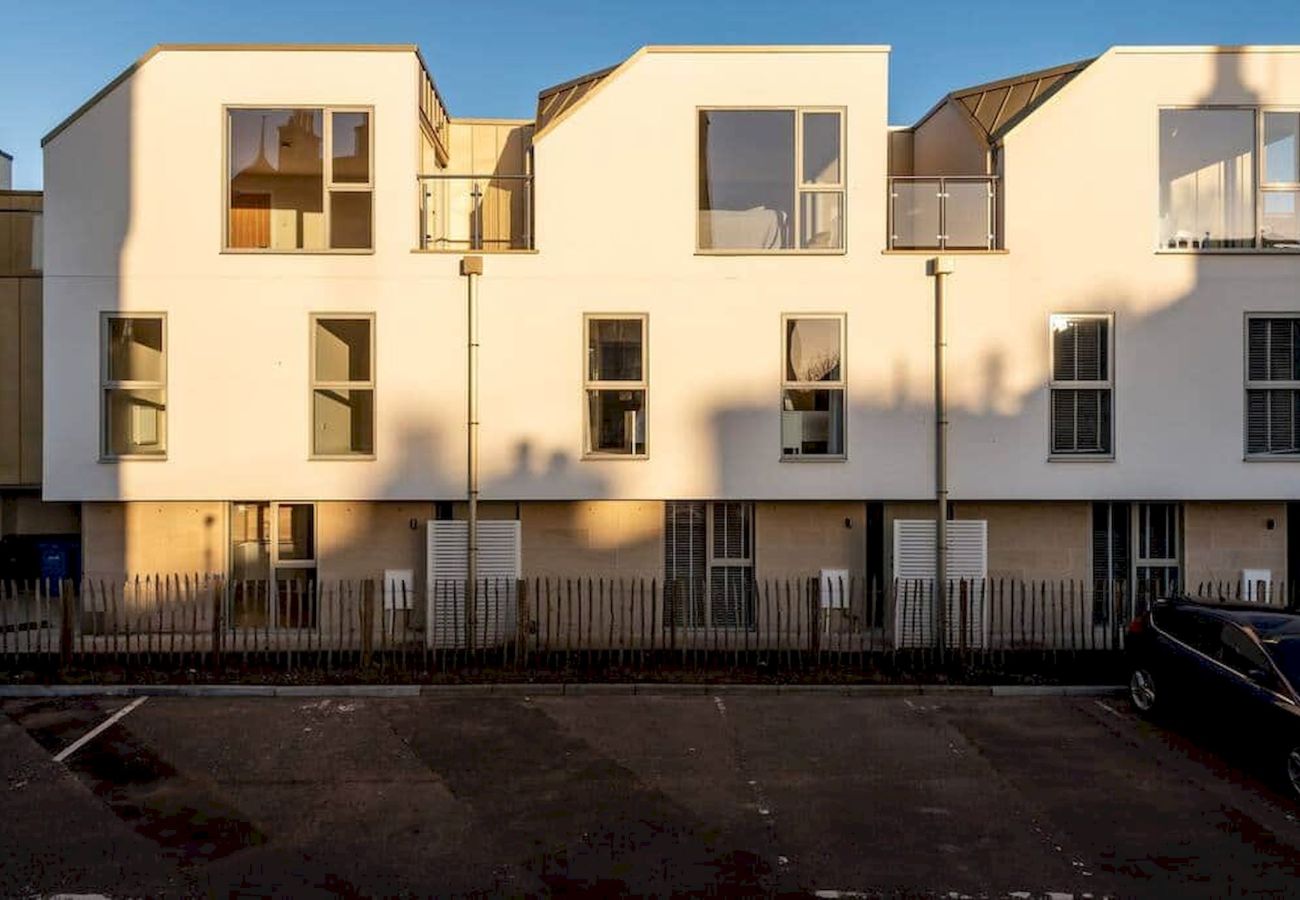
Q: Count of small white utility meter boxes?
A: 3